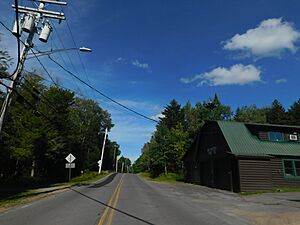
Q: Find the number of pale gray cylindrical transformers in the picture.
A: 3